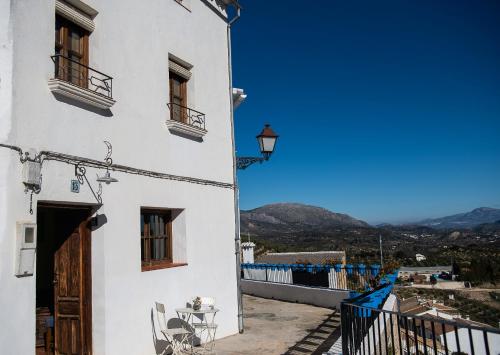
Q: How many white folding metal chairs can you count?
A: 2